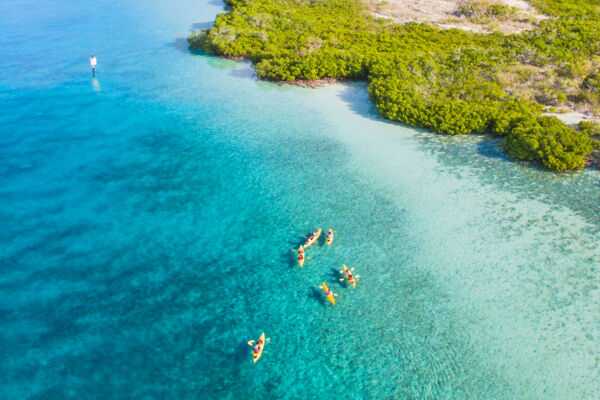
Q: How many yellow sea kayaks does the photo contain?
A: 6